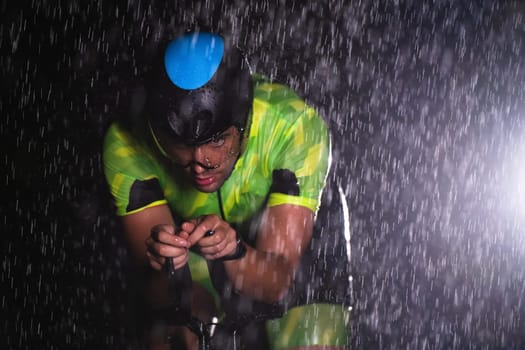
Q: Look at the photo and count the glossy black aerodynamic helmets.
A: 1